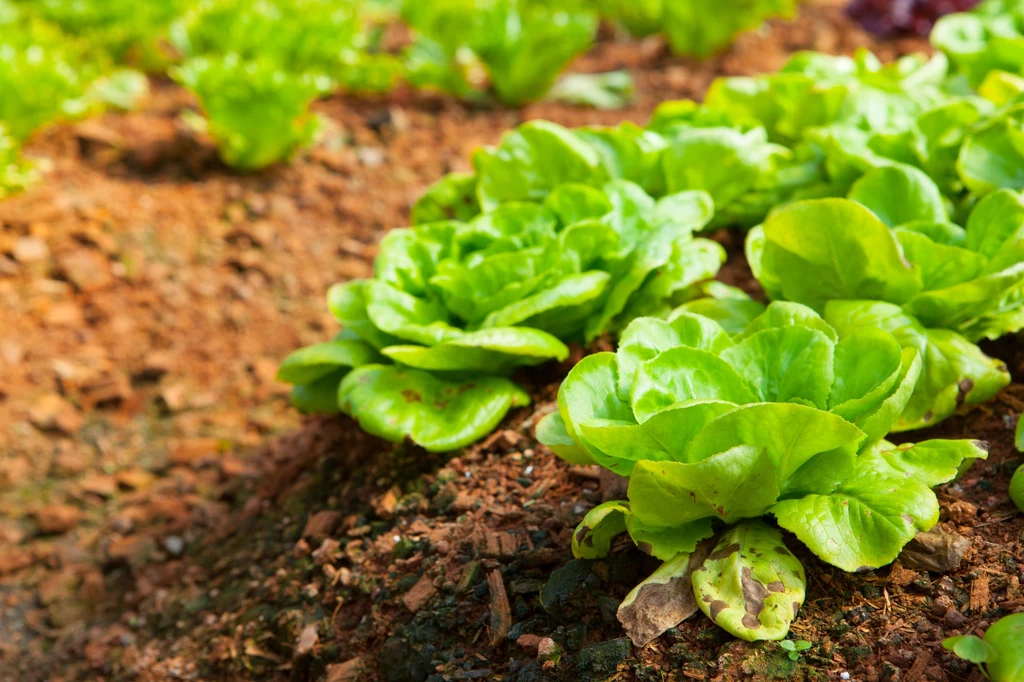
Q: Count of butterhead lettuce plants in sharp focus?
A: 1